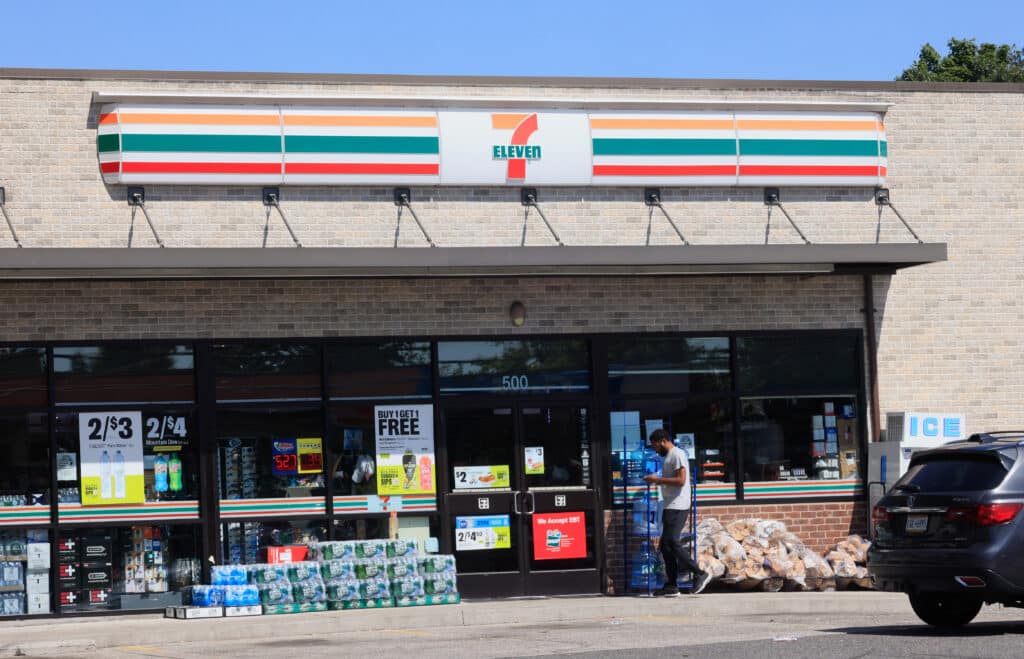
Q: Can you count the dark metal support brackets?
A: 8